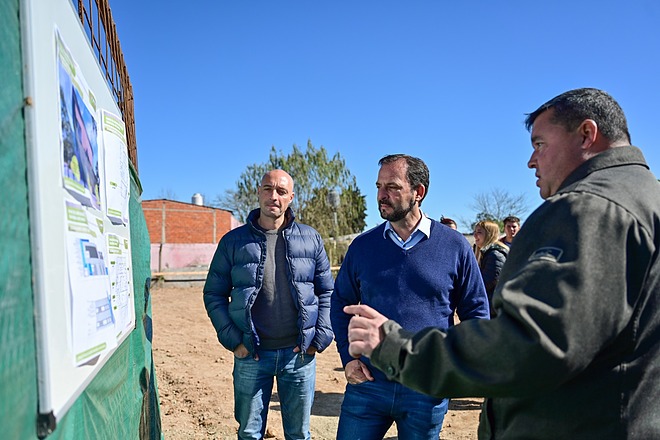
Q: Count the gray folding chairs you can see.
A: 0